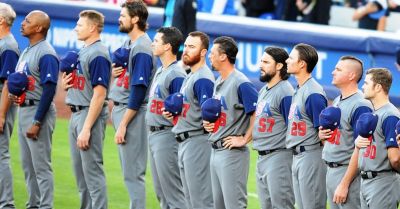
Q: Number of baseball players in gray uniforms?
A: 11